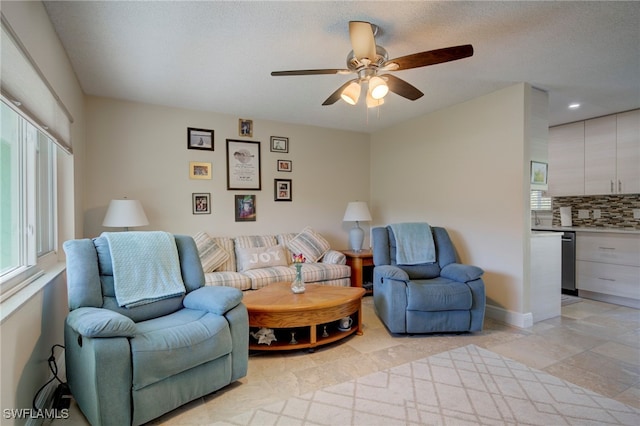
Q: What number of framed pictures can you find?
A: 10